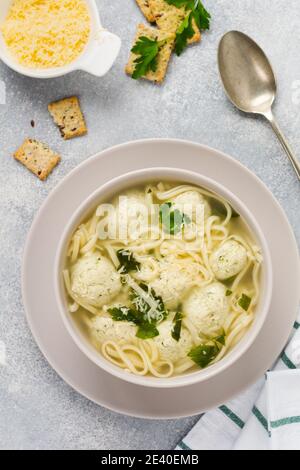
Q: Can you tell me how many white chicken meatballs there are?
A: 8